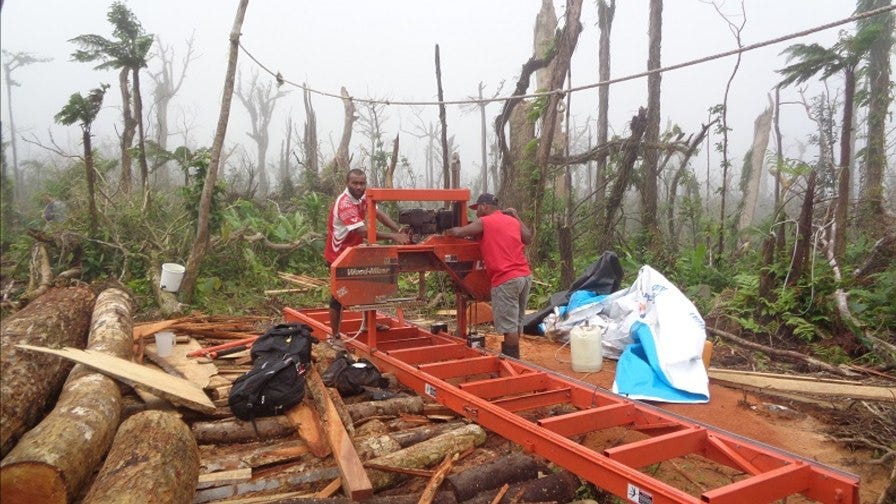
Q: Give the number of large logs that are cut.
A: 3